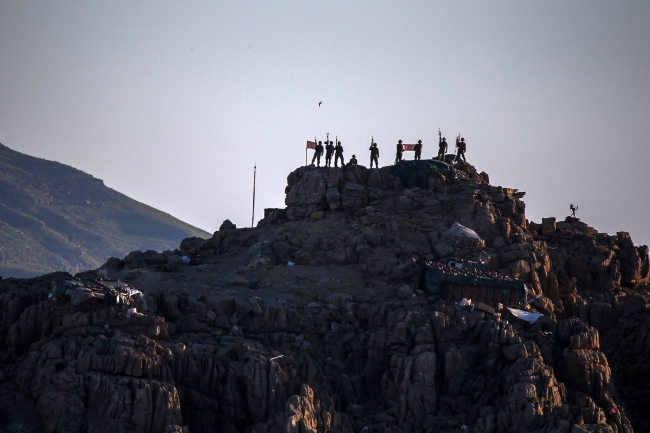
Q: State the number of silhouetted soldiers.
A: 9